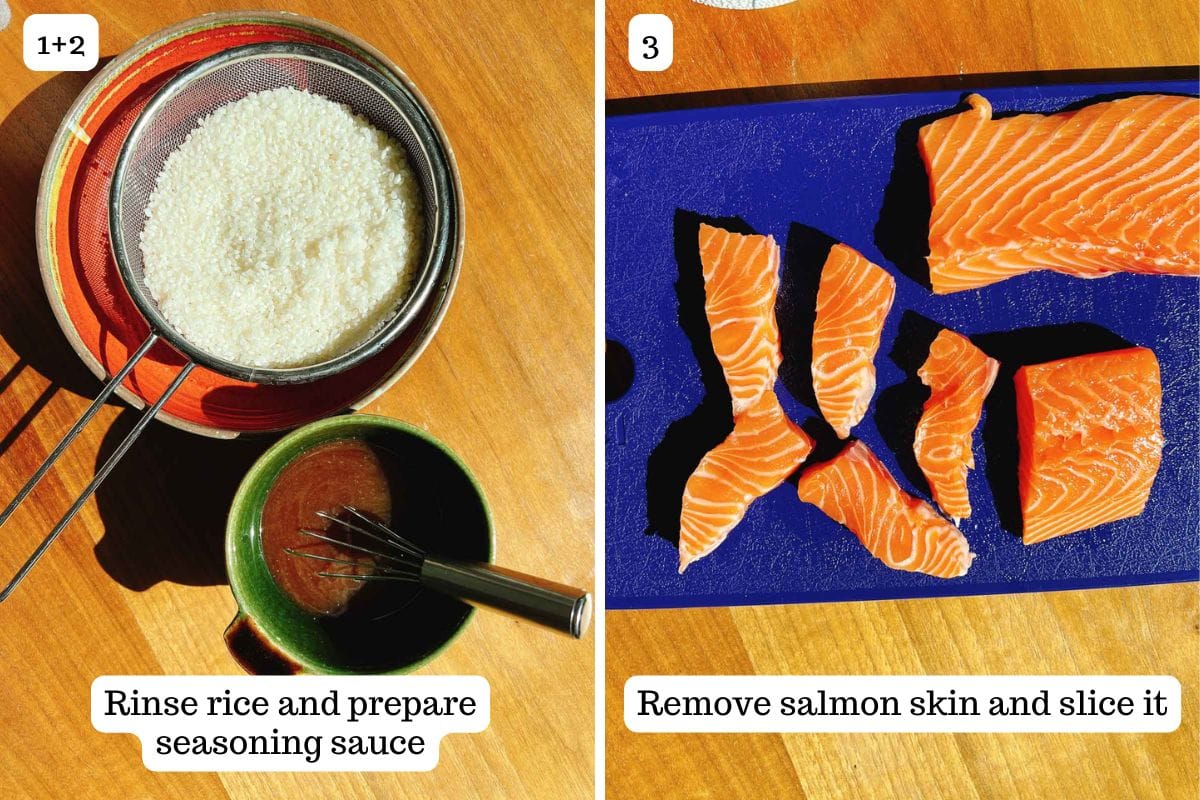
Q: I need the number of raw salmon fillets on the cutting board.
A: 7